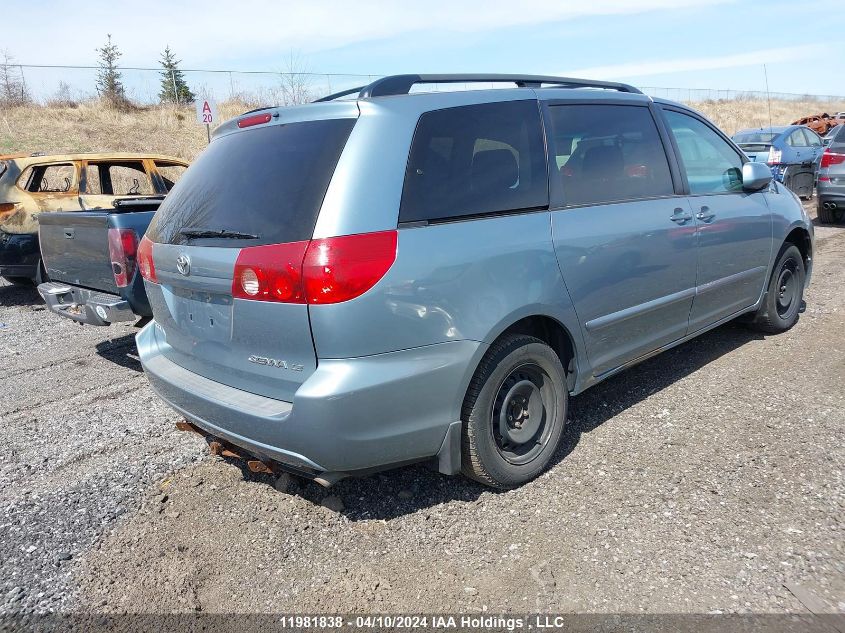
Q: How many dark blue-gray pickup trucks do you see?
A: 1